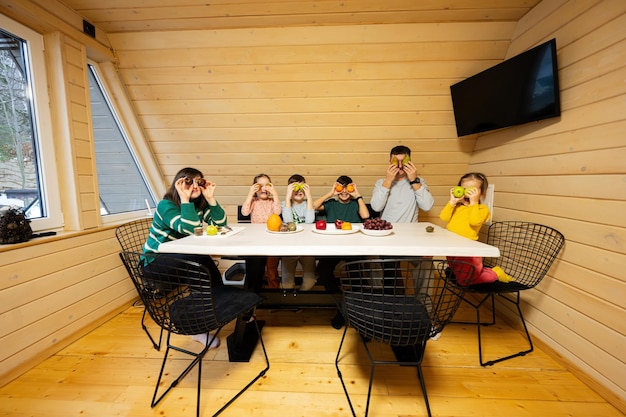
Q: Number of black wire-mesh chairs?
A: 4